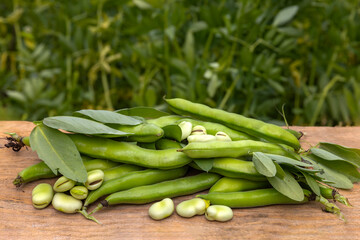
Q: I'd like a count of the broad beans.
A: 12